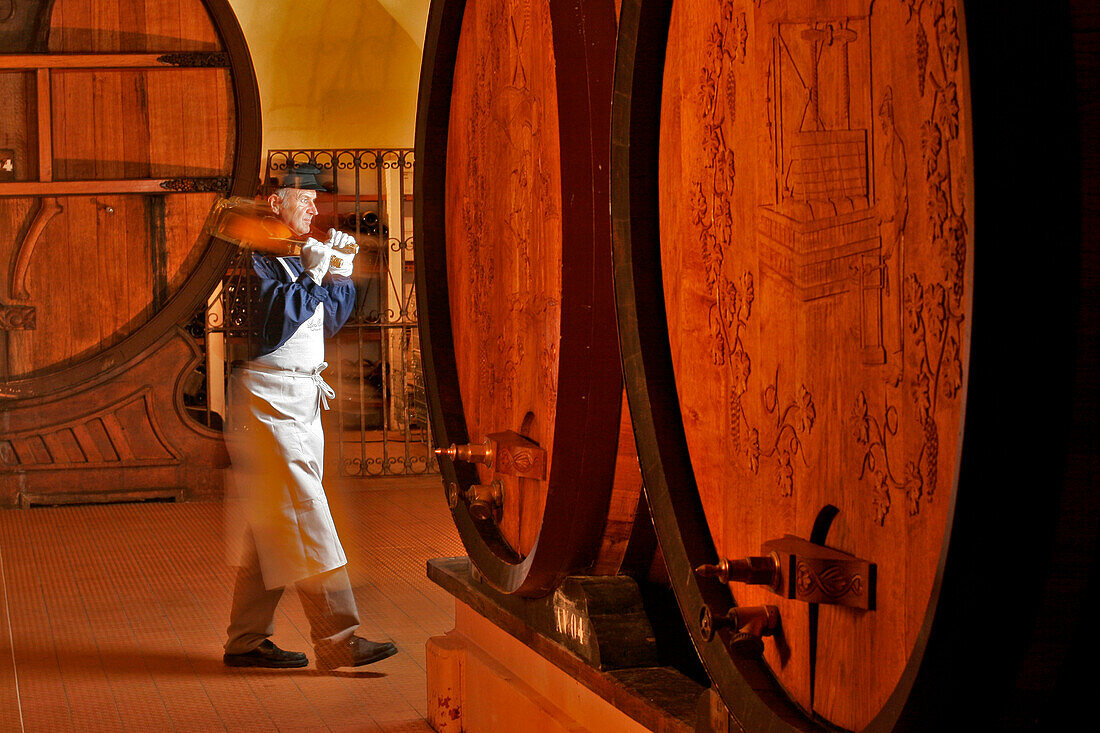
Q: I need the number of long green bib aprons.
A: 0